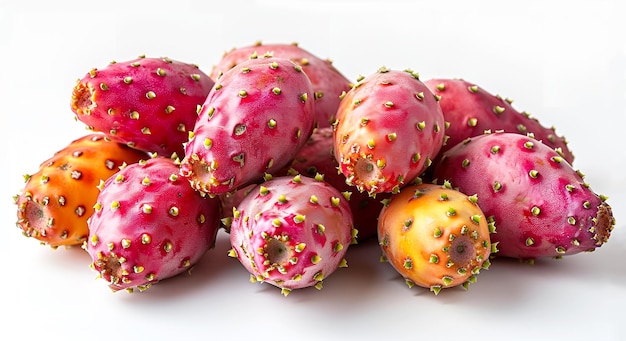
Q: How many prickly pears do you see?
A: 11